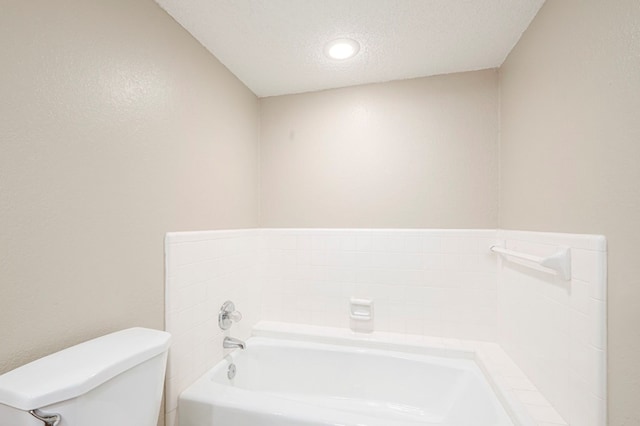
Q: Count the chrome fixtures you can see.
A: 4